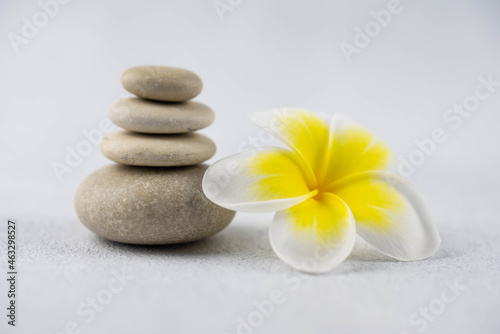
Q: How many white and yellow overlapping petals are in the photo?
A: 5